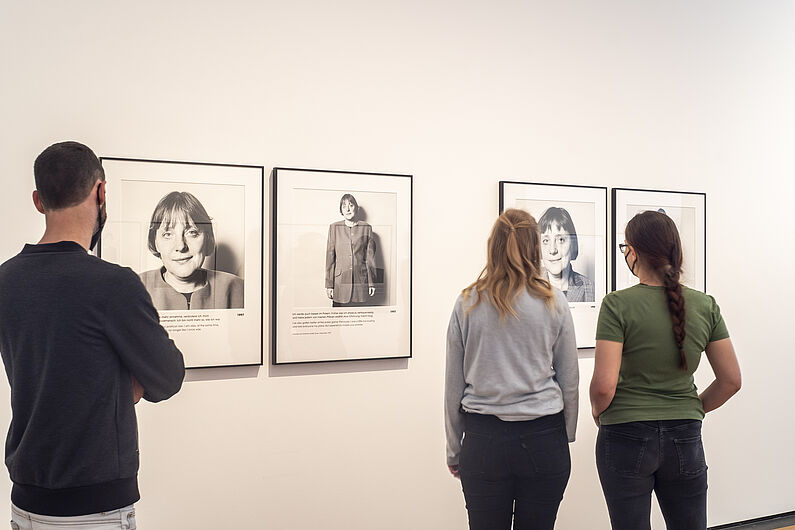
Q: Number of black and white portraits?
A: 4